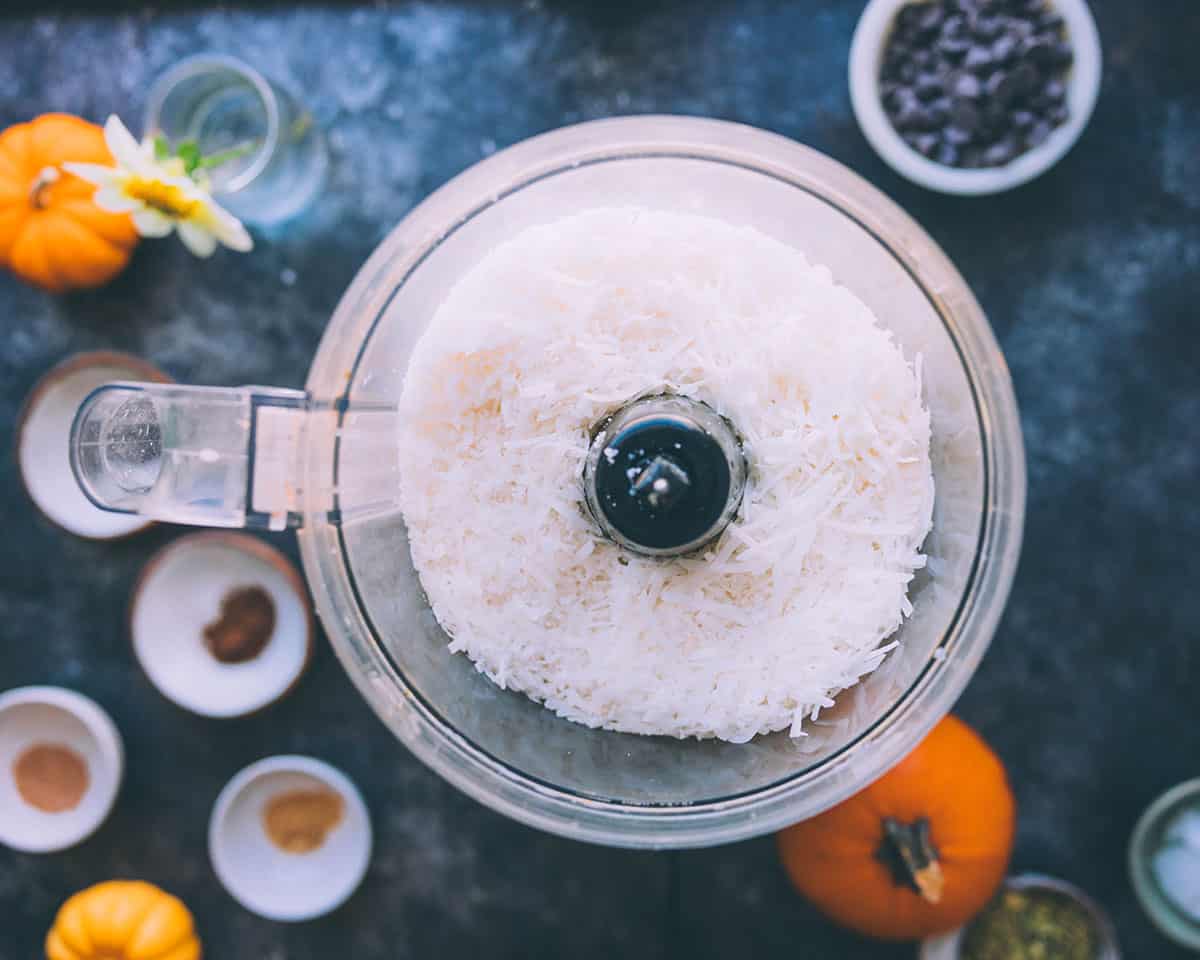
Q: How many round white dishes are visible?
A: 5